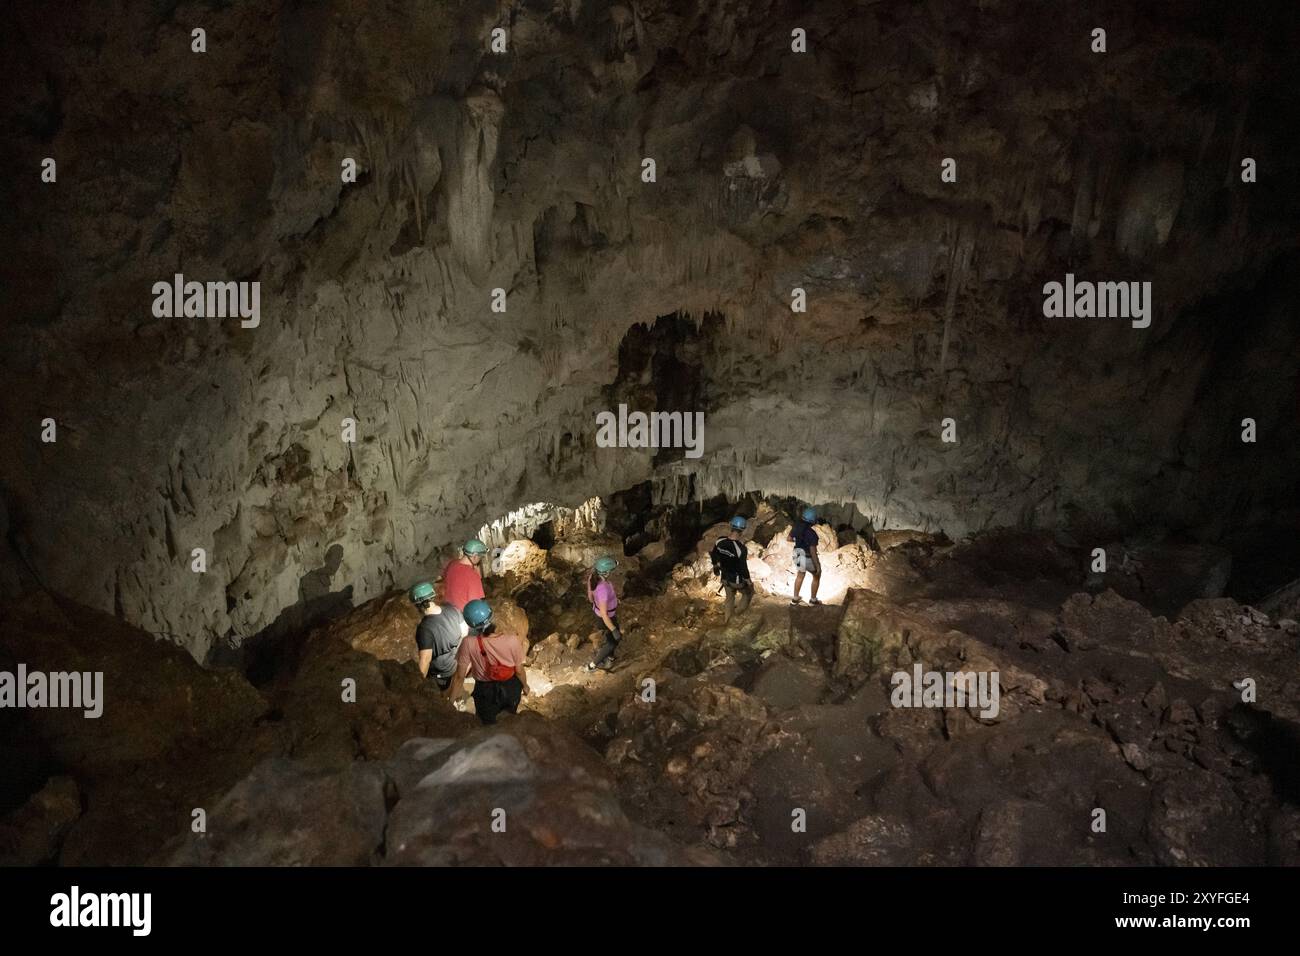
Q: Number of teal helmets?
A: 3